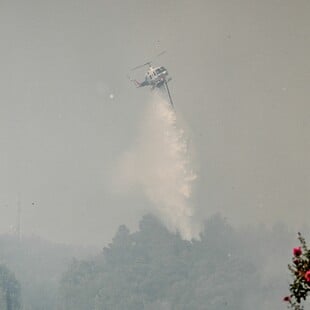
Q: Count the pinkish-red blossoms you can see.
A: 3